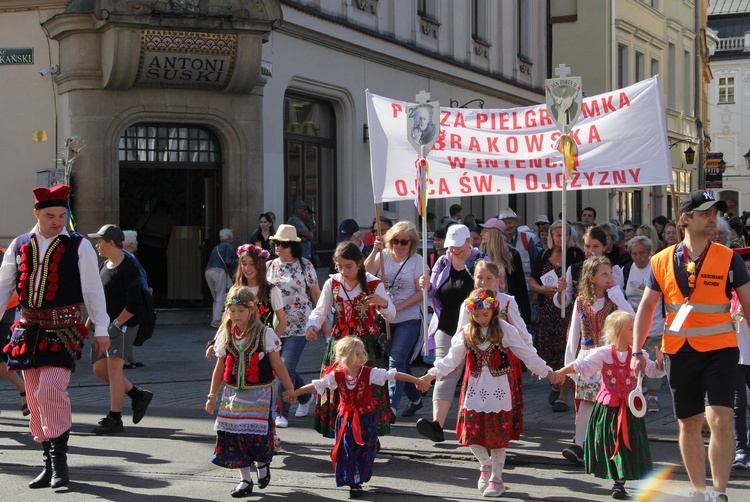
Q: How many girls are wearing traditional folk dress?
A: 8